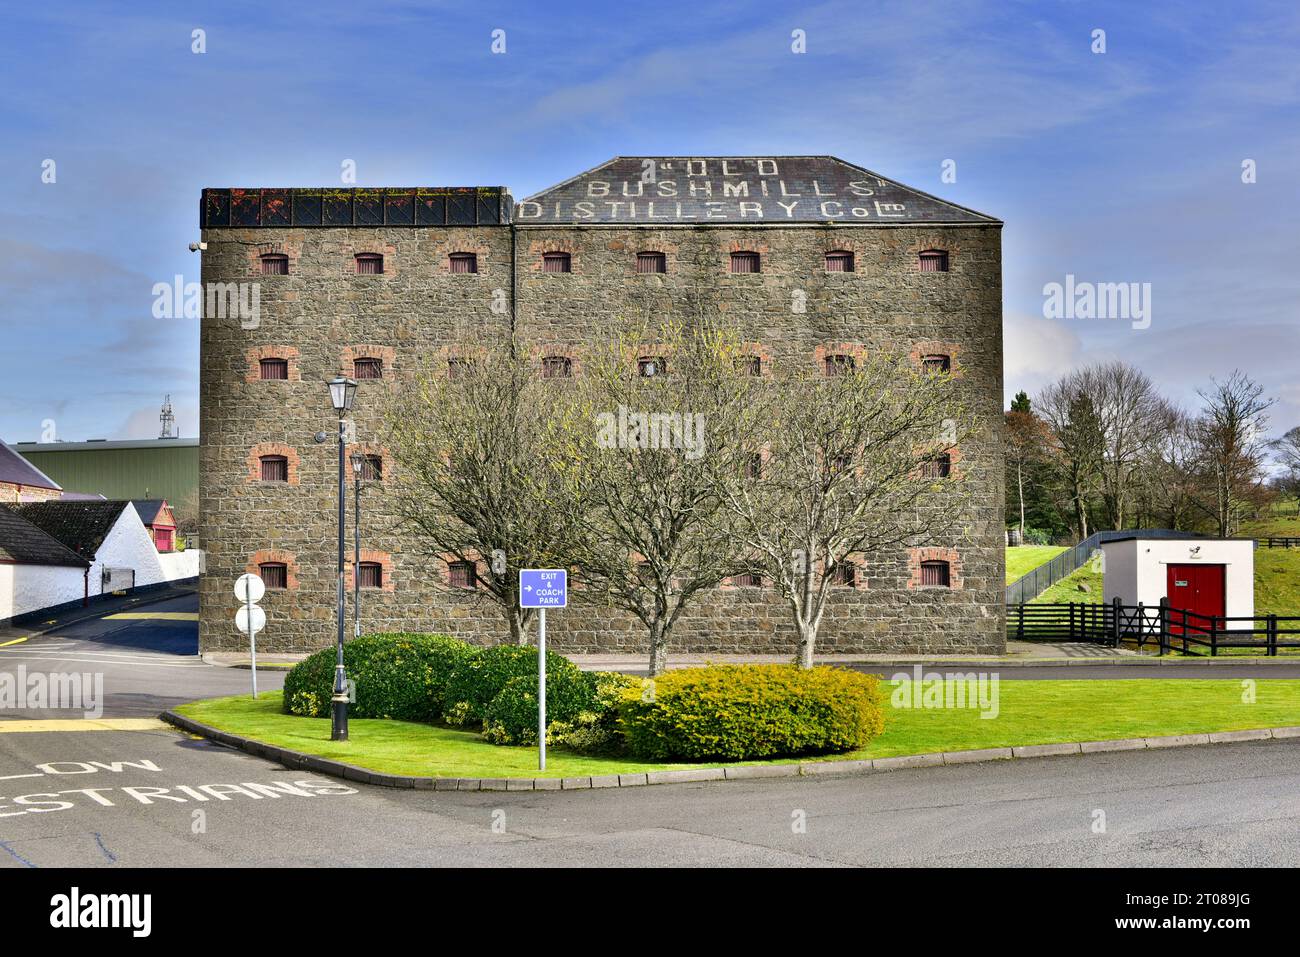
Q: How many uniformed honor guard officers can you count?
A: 0